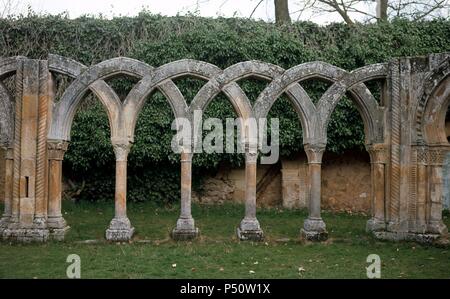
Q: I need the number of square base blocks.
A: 4